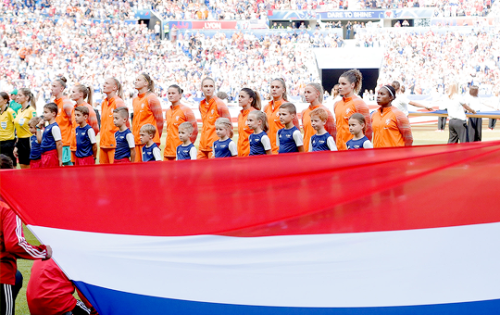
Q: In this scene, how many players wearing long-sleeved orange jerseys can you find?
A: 11